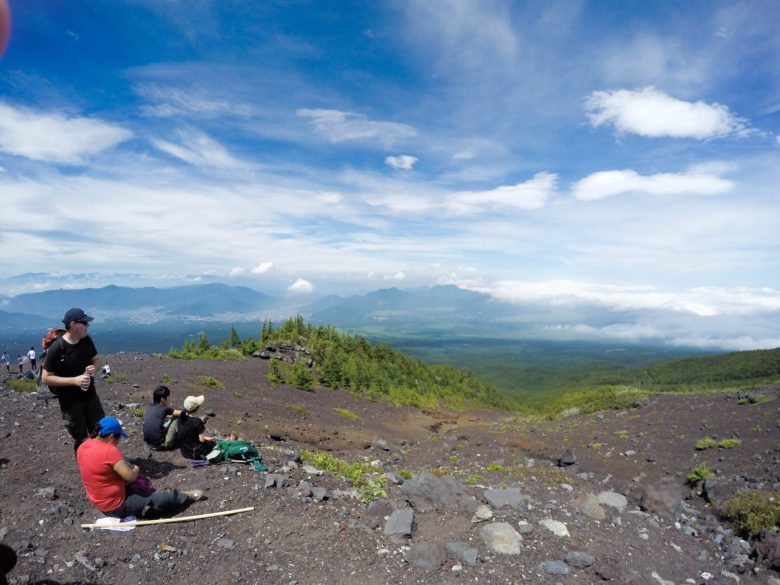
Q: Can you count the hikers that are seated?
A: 3